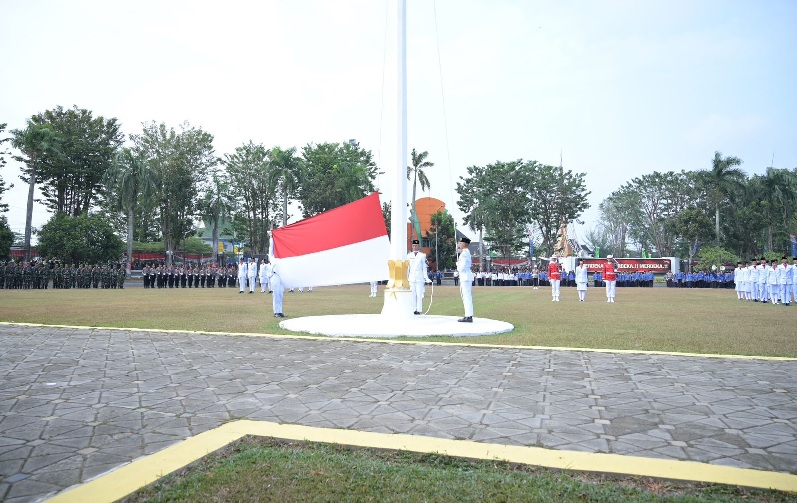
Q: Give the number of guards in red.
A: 2